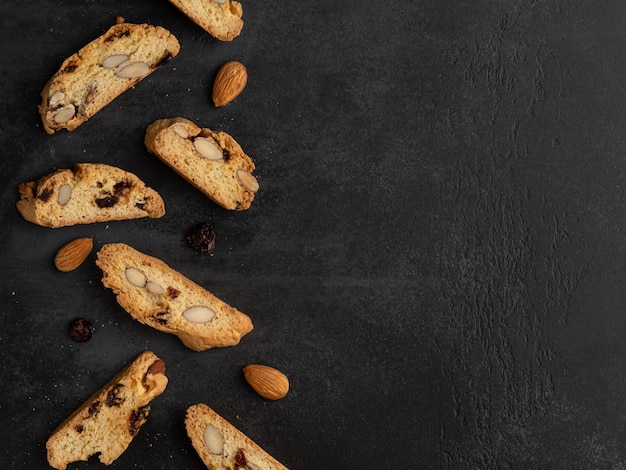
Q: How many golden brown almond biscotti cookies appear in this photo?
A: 7